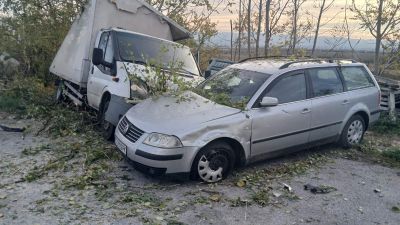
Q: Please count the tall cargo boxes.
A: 1